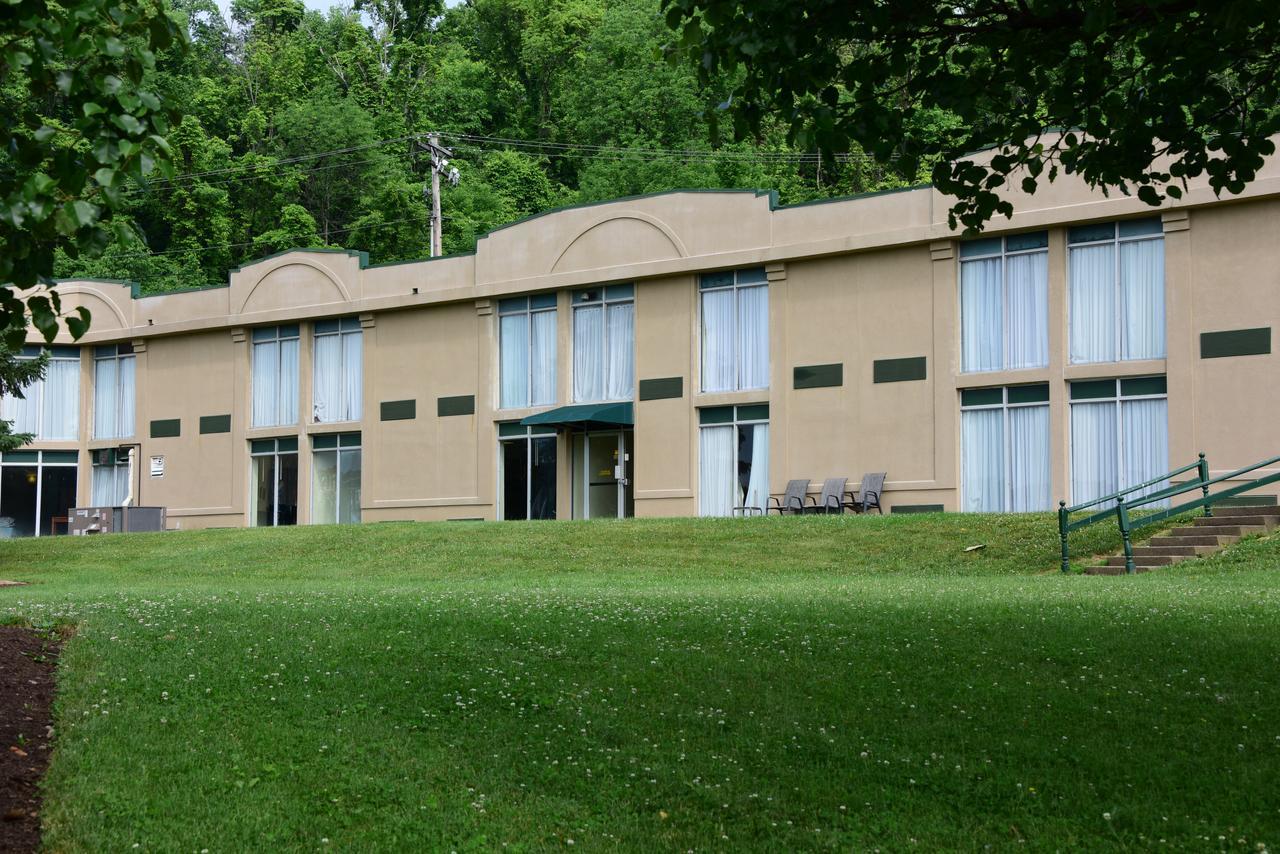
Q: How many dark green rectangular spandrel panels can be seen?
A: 8